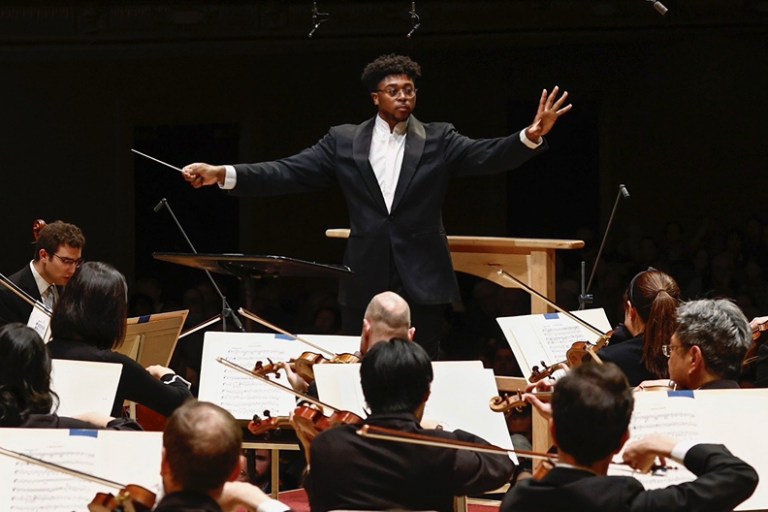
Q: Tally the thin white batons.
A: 1